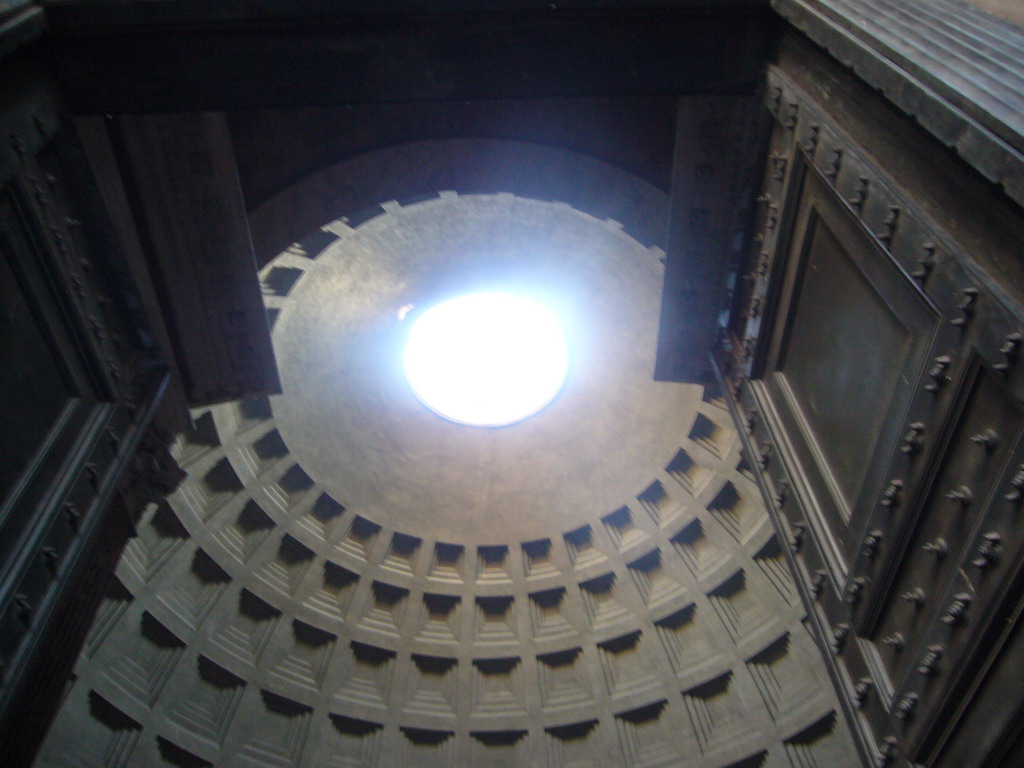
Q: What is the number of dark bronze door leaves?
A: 2